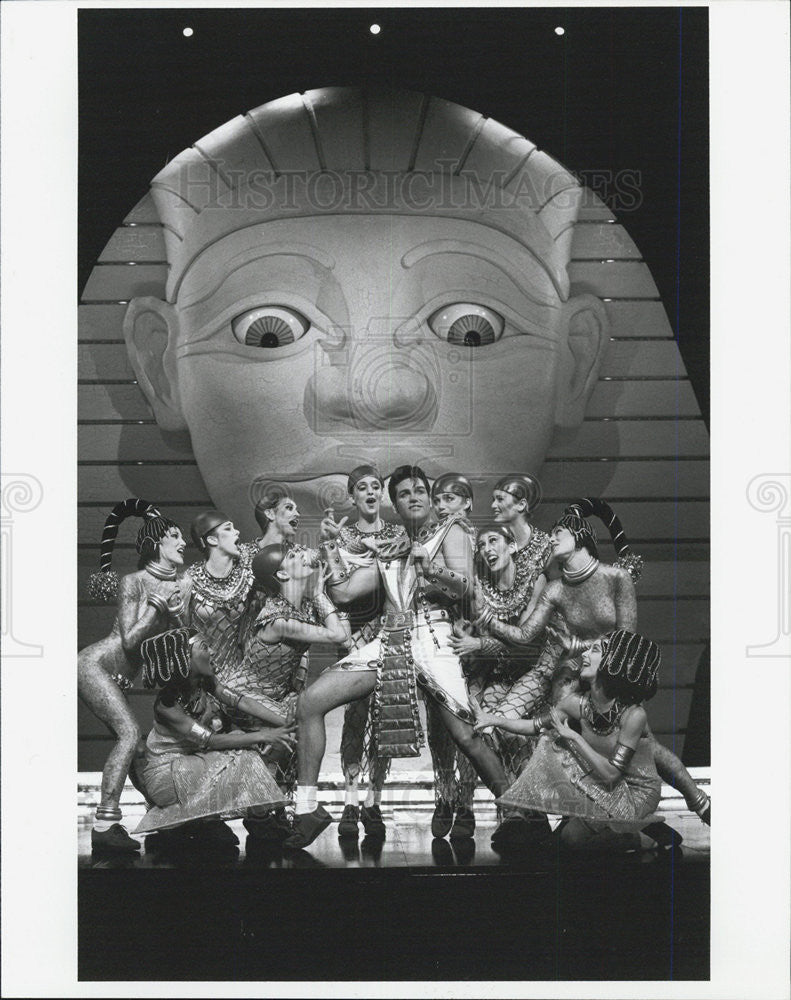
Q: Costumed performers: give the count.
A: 12